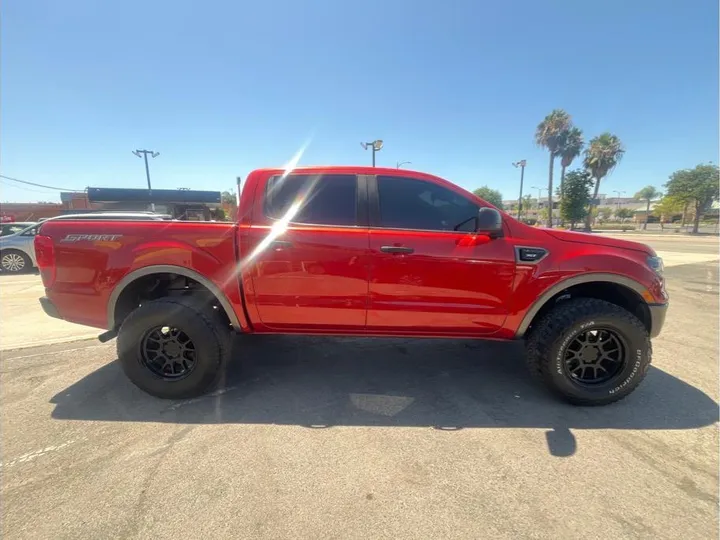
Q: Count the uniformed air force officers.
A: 0